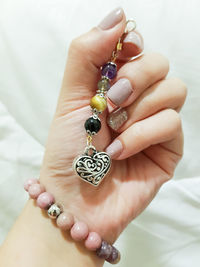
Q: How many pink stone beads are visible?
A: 6